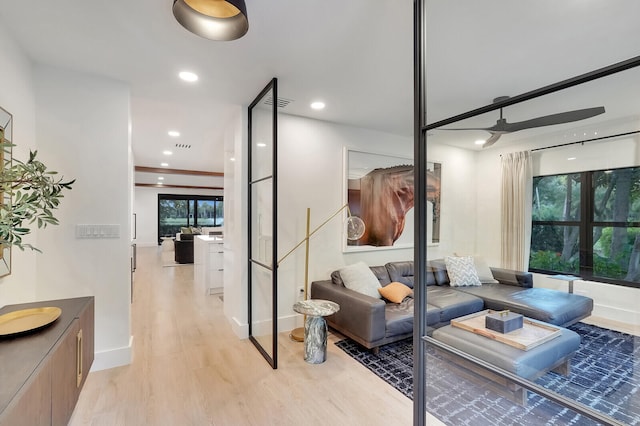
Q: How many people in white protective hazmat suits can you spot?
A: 0